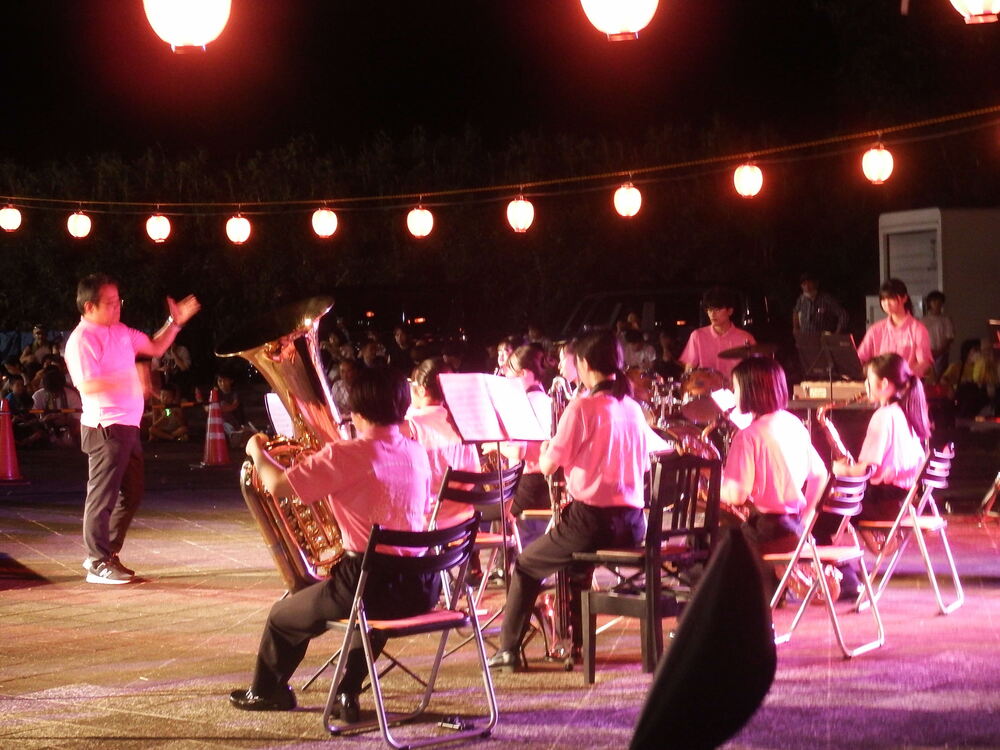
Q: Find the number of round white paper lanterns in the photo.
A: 13